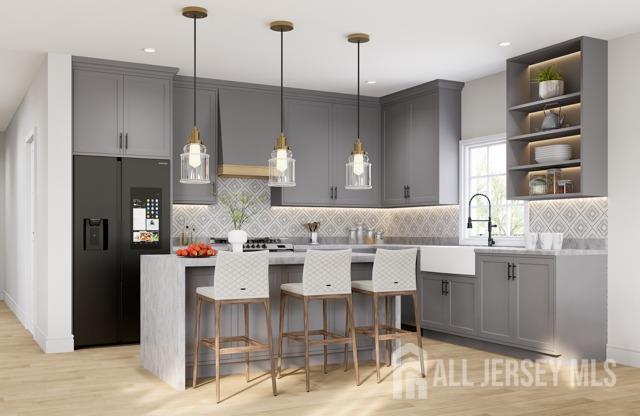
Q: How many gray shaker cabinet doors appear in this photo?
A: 11